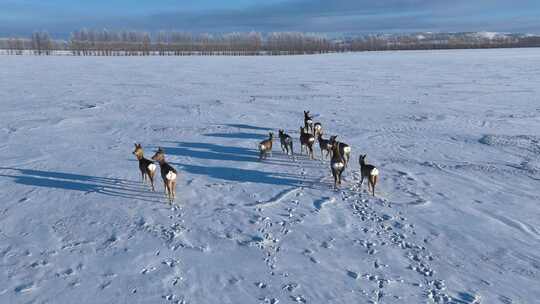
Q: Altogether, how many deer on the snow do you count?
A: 11